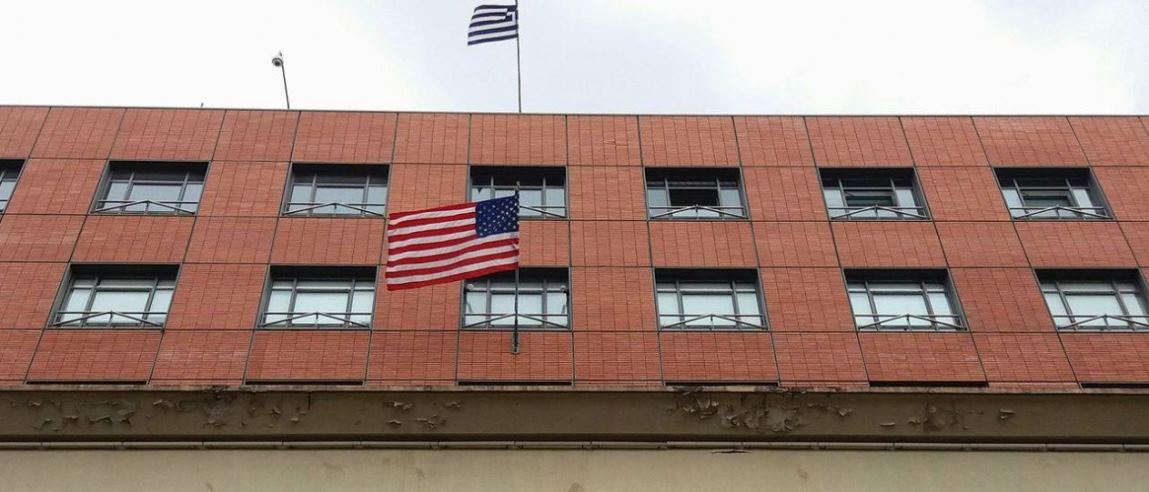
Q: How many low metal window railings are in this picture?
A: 12